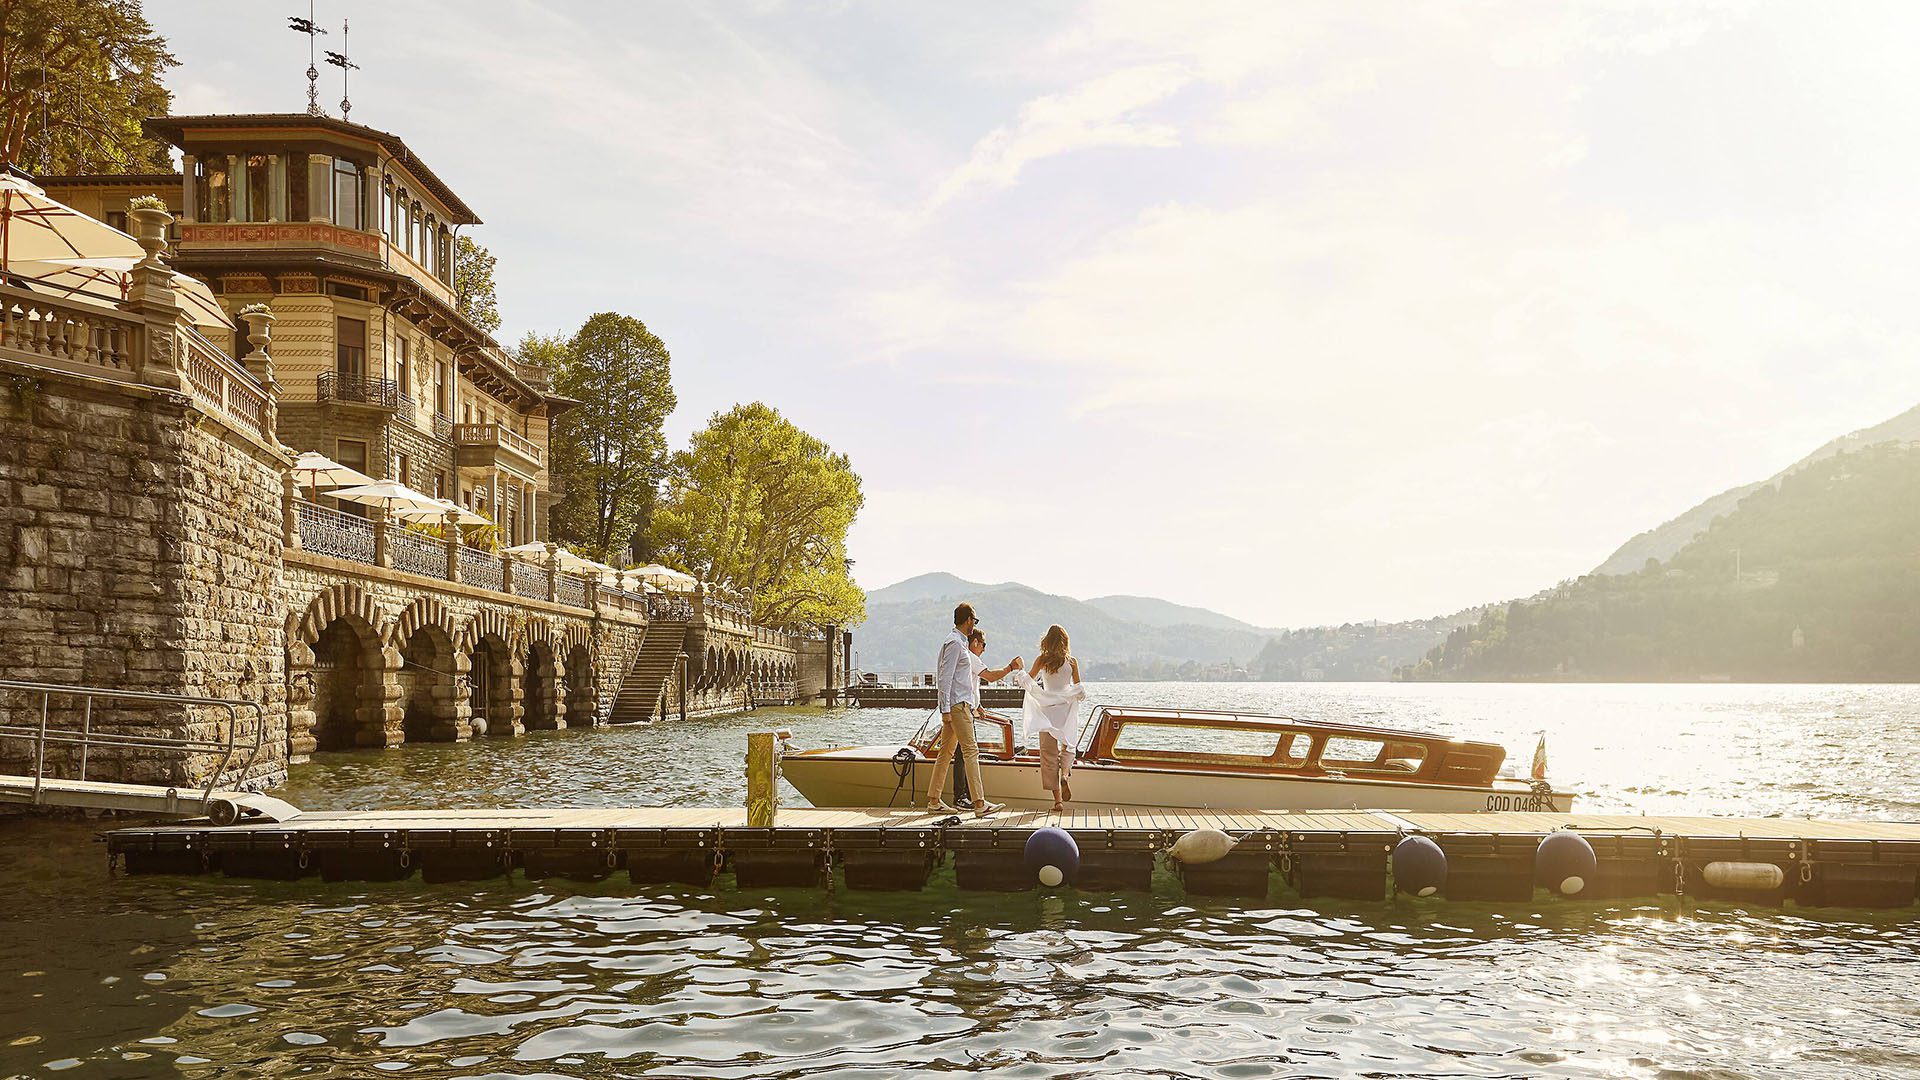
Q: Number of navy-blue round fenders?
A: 3